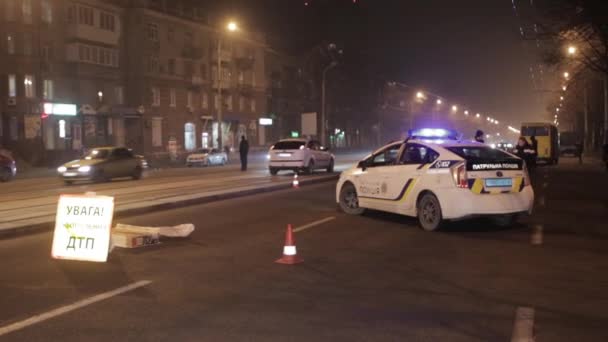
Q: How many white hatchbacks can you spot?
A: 2